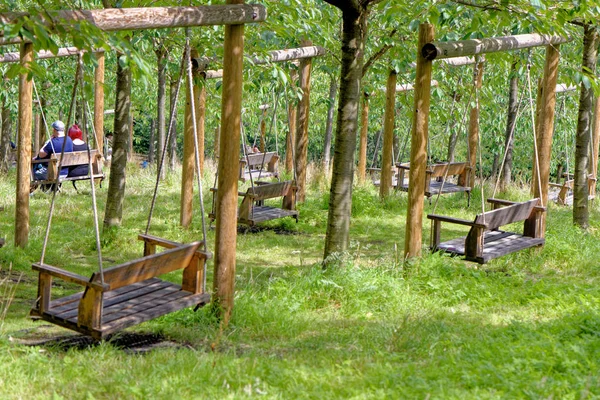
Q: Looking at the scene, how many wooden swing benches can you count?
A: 8